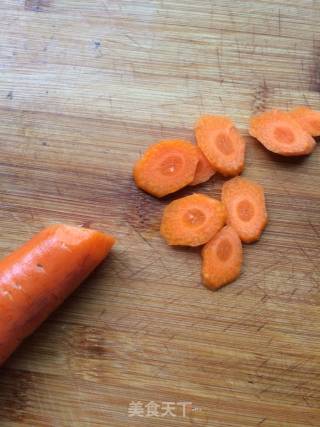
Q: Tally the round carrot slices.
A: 8